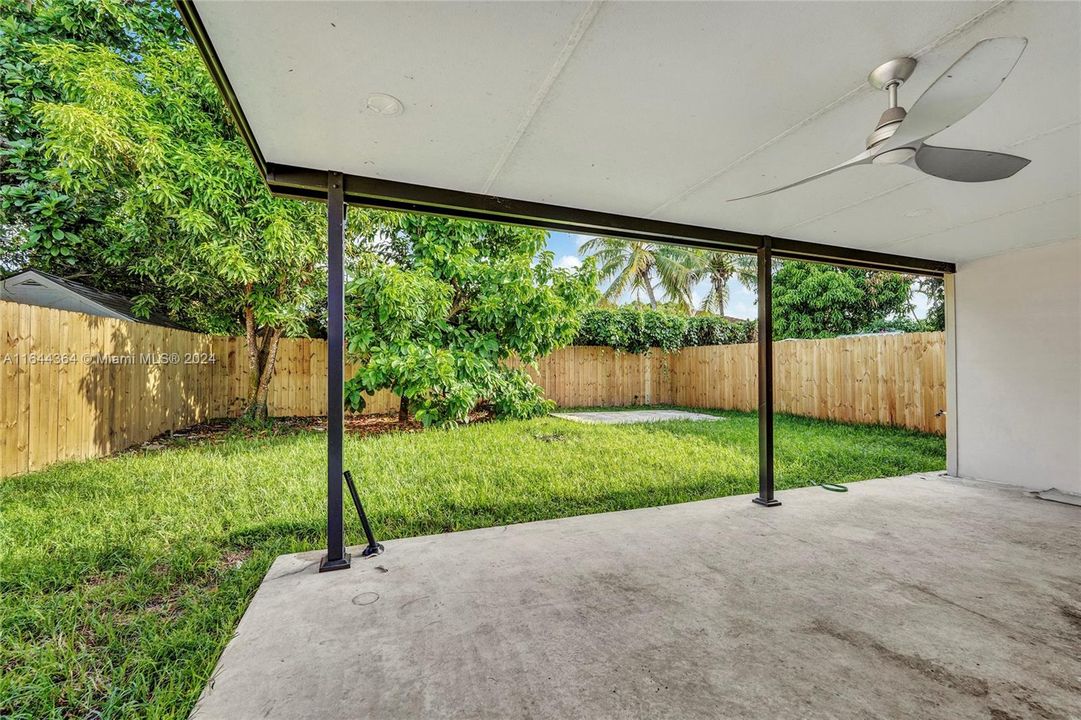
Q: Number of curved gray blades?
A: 3